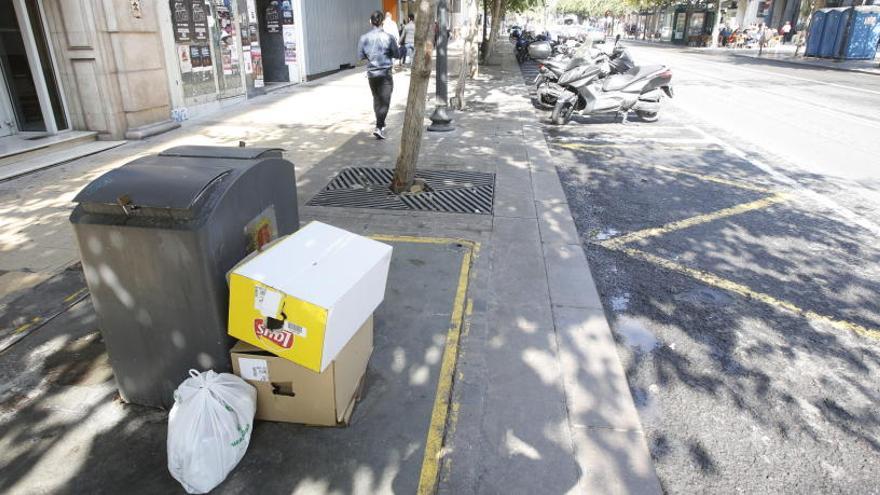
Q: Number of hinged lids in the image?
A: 2